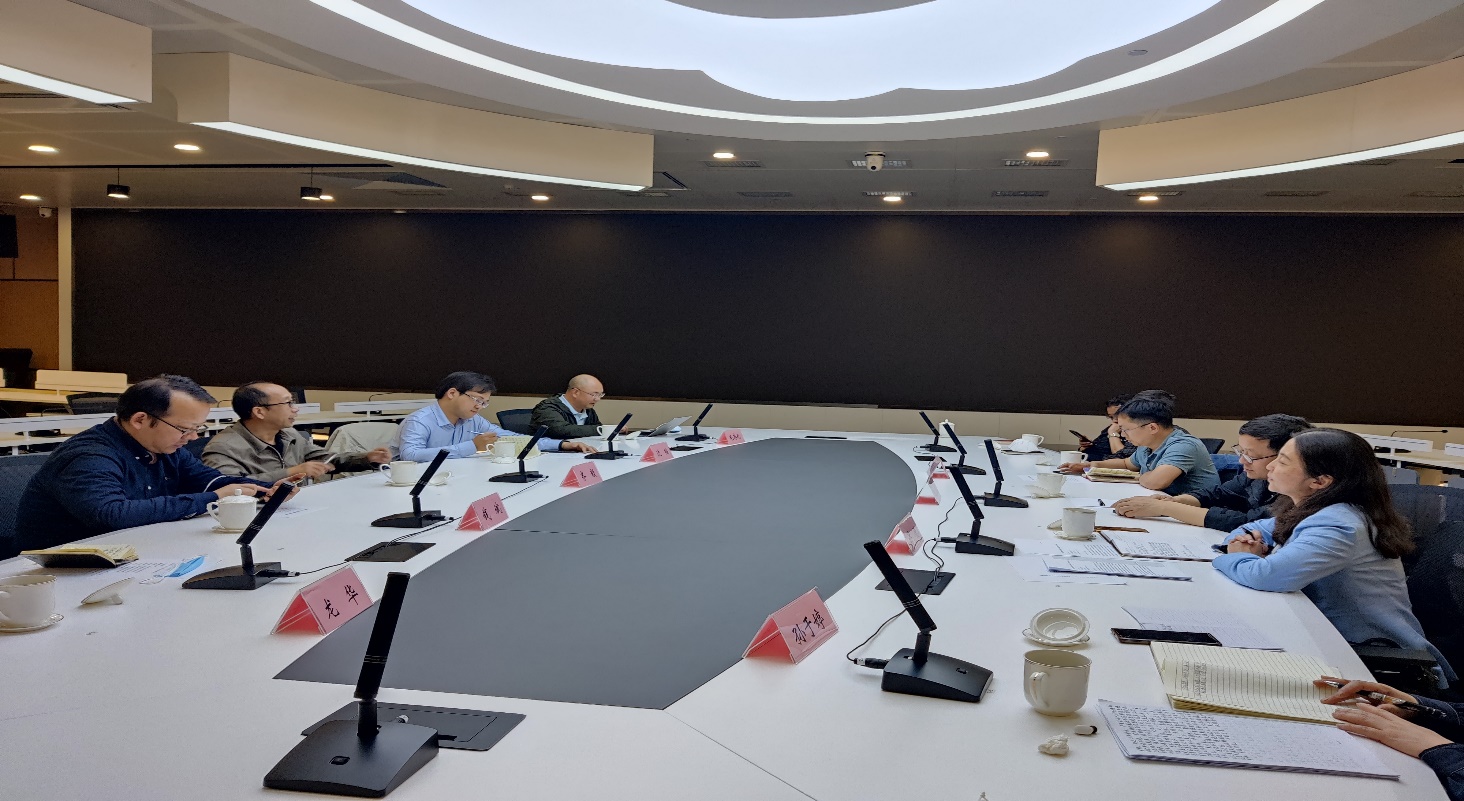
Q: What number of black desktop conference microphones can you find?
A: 11